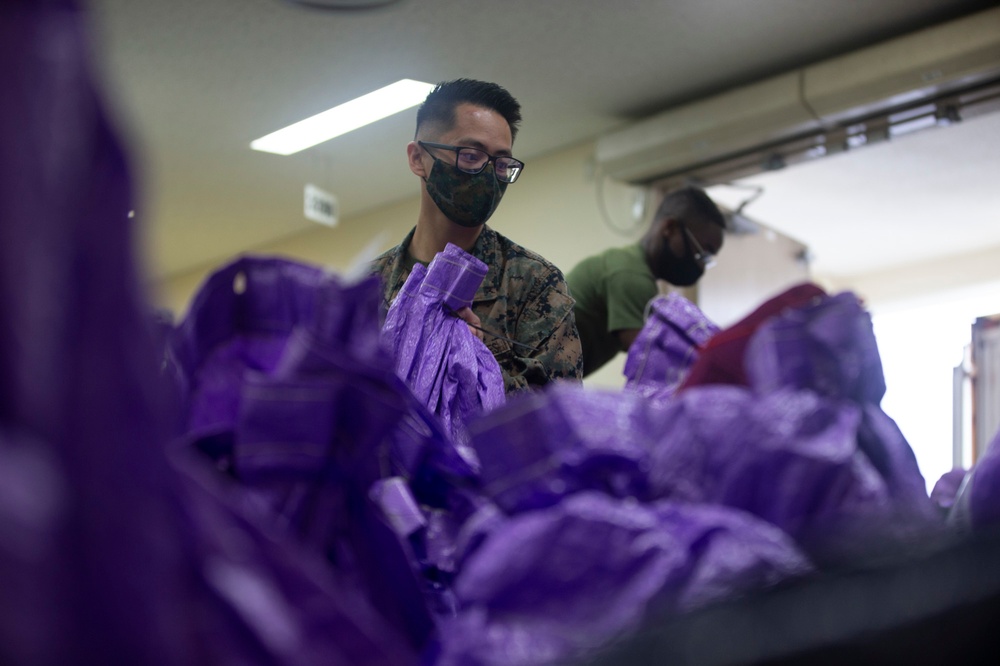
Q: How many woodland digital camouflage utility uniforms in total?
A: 1